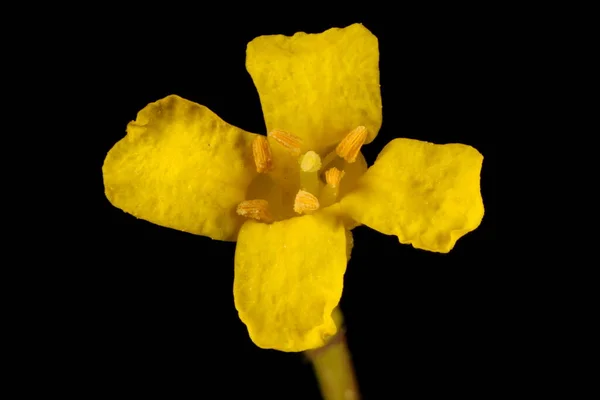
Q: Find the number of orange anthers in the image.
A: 6